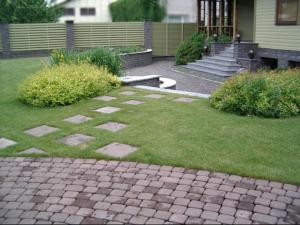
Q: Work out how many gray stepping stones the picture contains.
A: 13